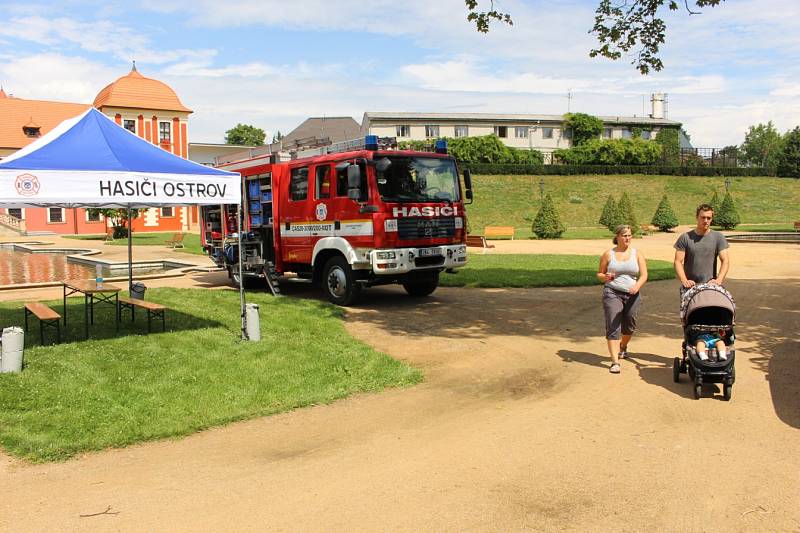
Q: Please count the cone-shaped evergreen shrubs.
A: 6